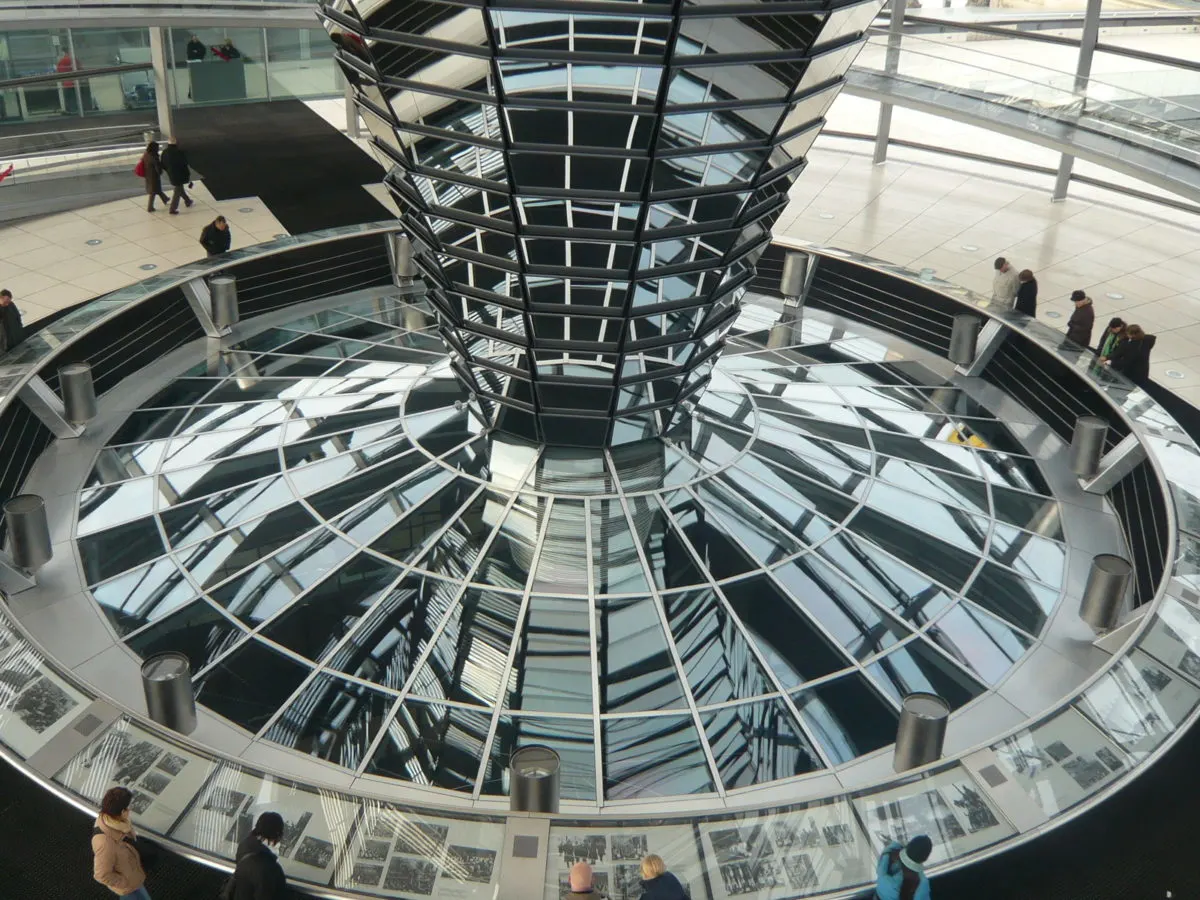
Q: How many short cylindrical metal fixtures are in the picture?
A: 11